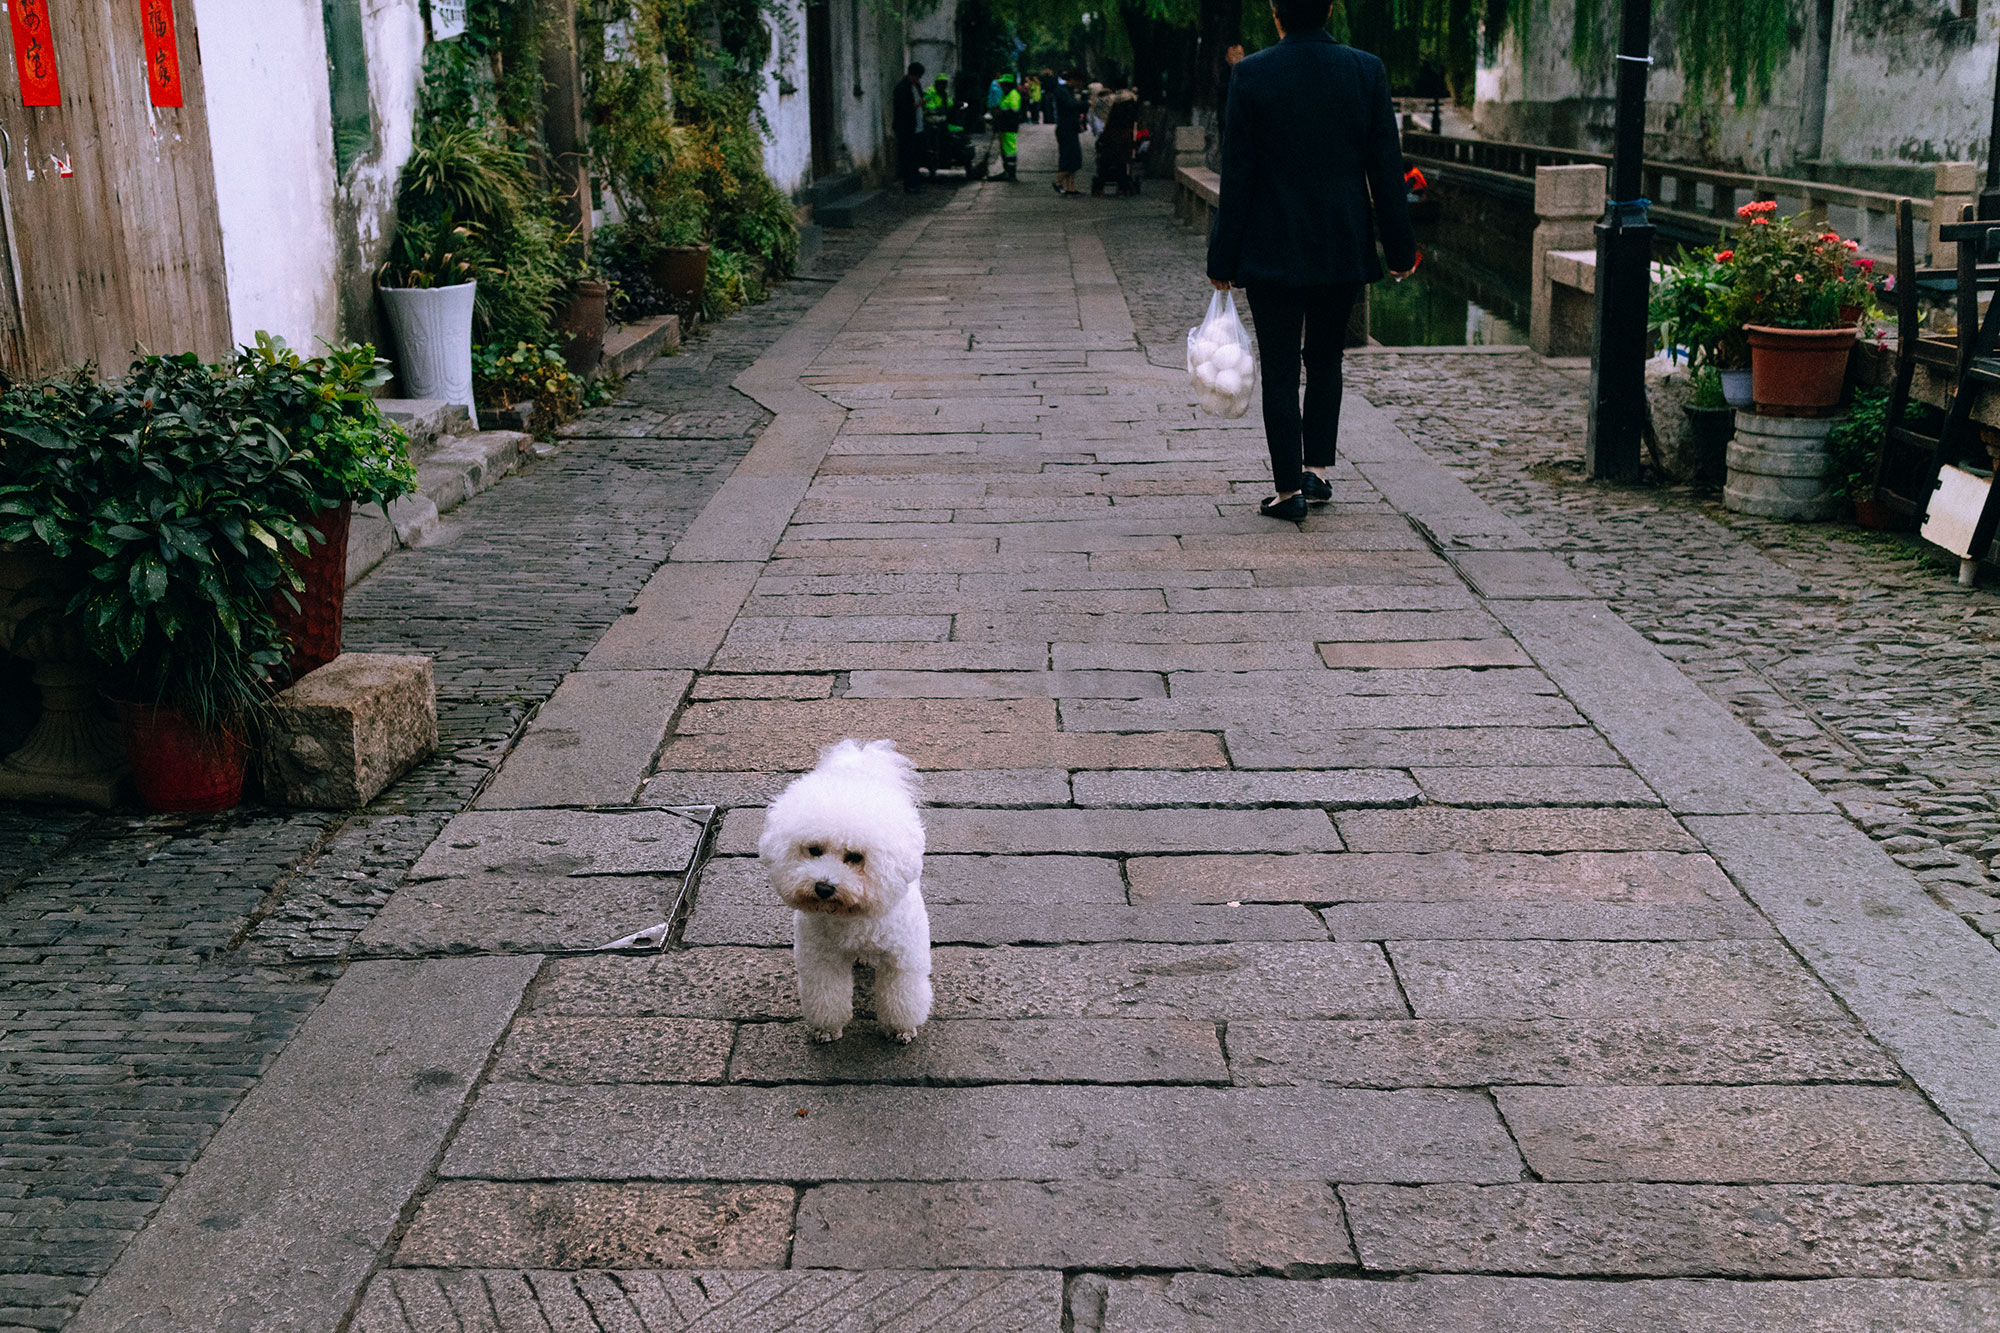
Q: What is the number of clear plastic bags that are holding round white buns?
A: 1